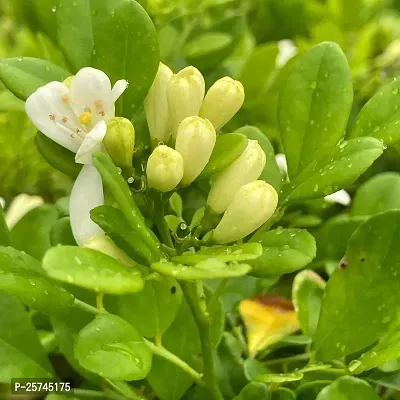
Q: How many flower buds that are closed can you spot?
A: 8